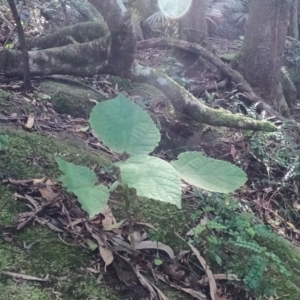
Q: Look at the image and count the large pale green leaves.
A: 4